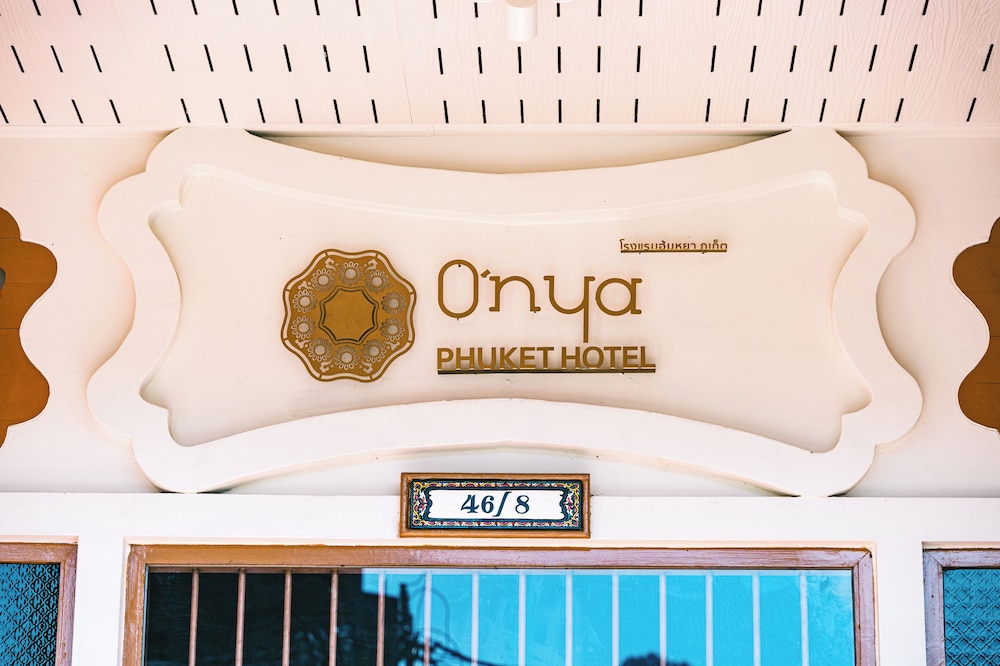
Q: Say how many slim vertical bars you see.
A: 14